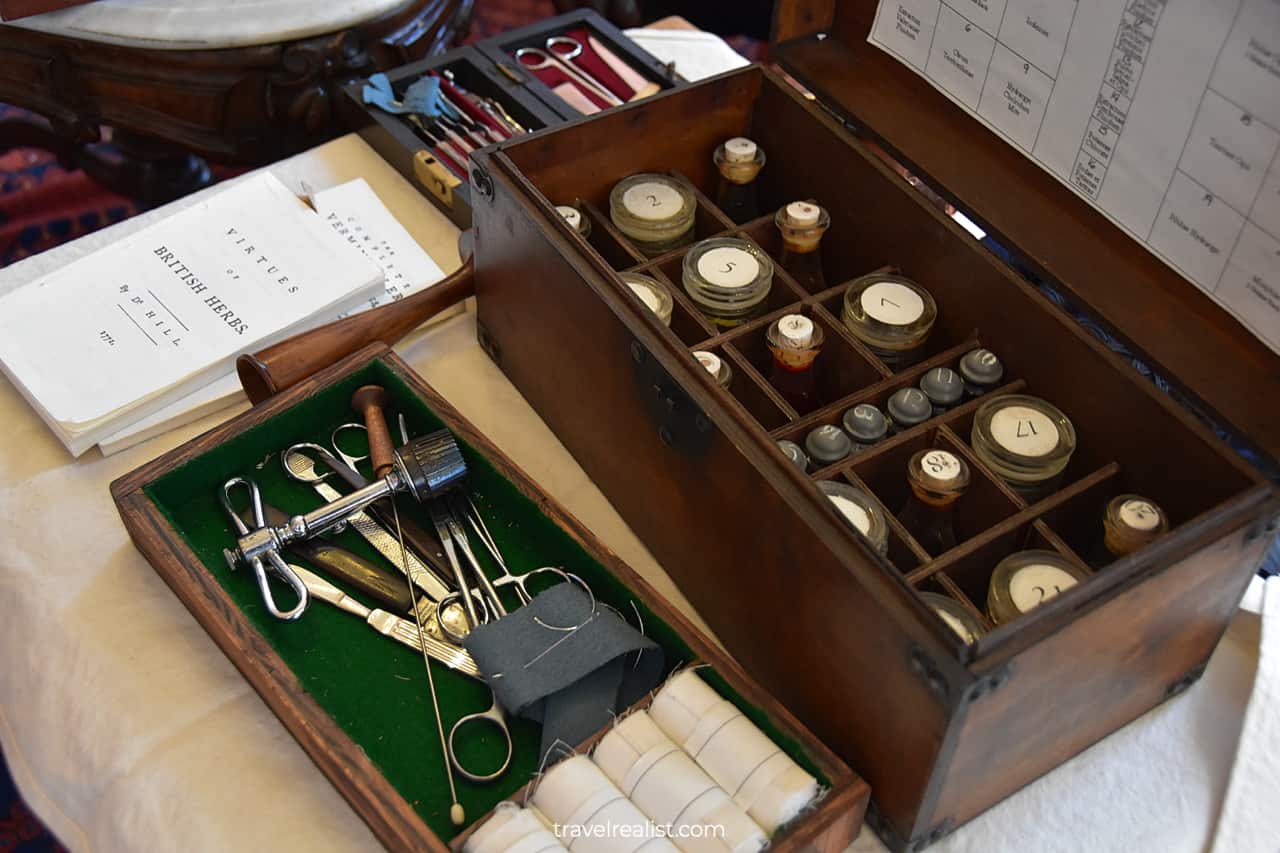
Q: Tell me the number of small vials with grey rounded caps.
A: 6